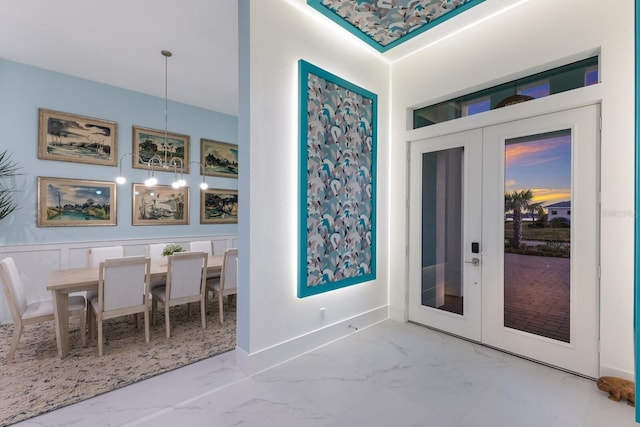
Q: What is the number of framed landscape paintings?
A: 6